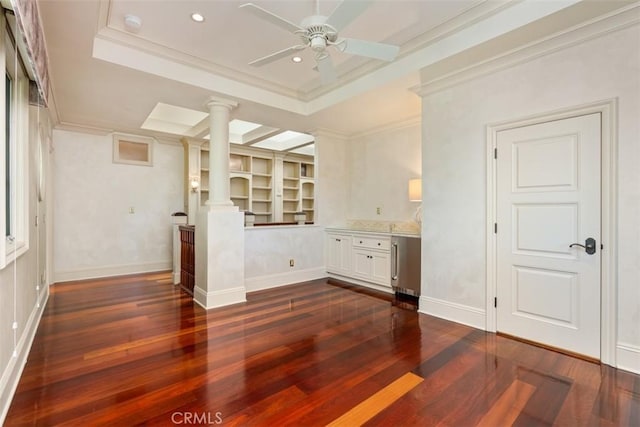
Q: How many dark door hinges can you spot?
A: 3